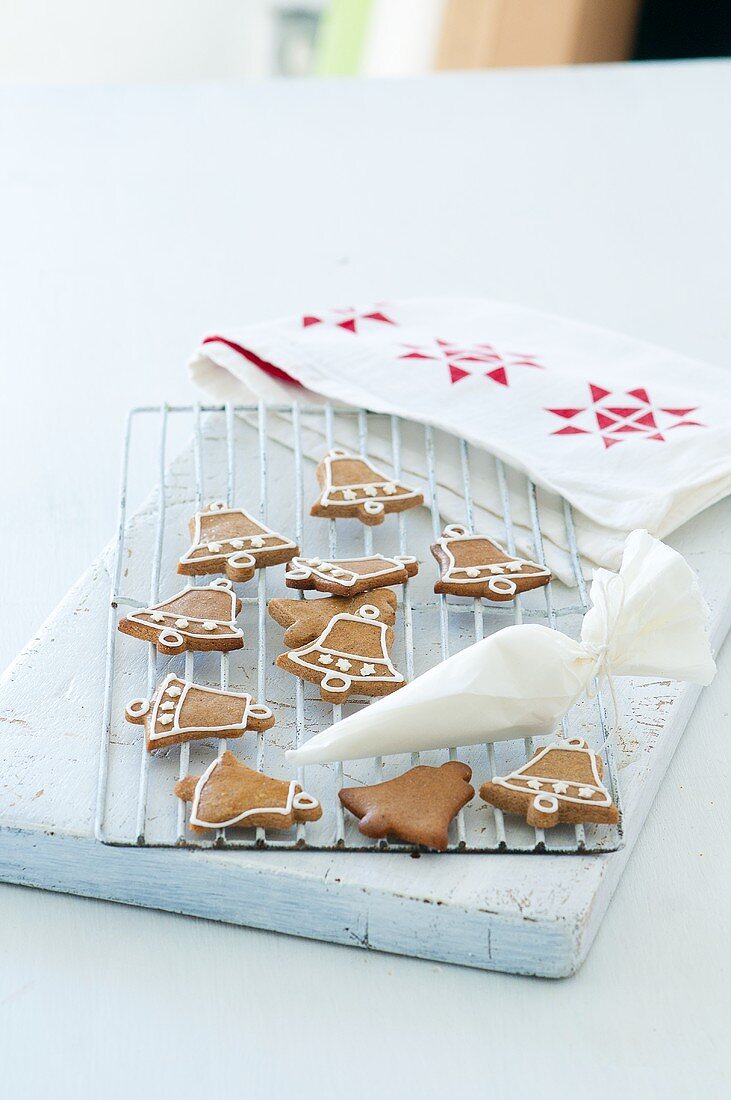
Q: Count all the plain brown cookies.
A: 2